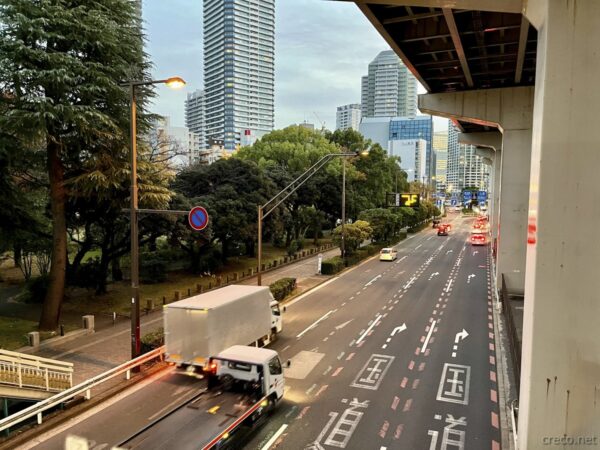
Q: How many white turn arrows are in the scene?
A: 6